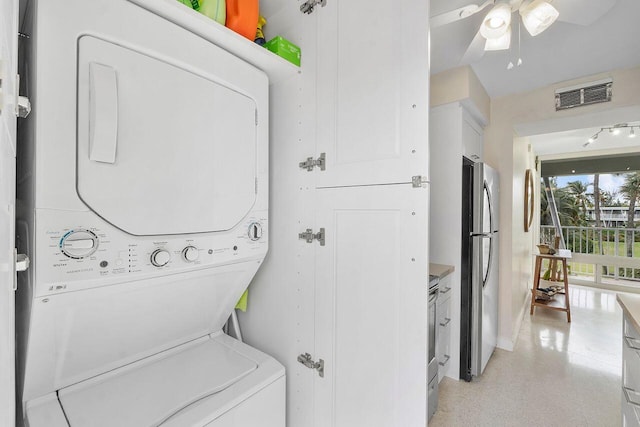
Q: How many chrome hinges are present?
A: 4